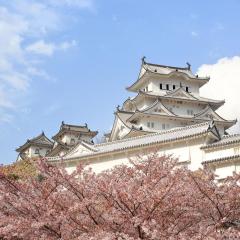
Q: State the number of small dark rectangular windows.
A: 4